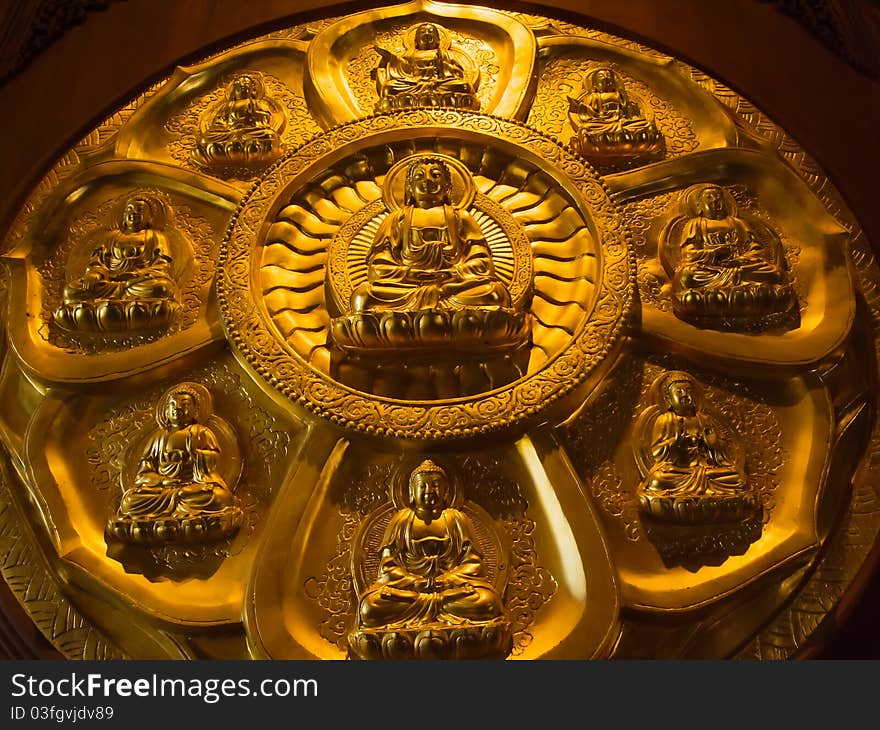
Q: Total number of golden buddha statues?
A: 9